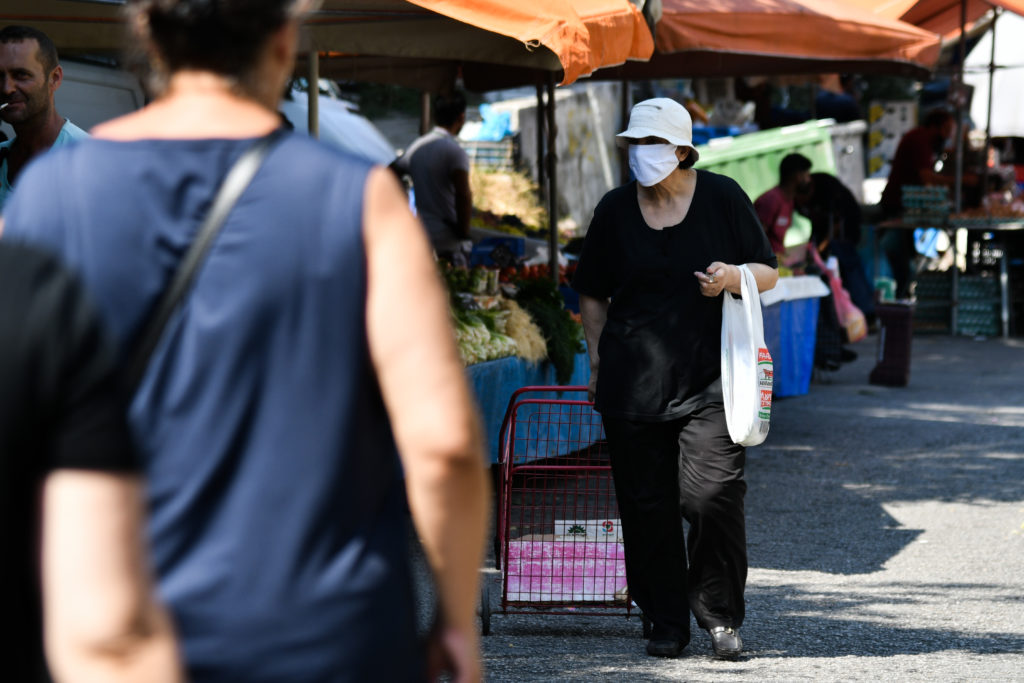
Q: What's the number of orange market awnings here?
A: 3